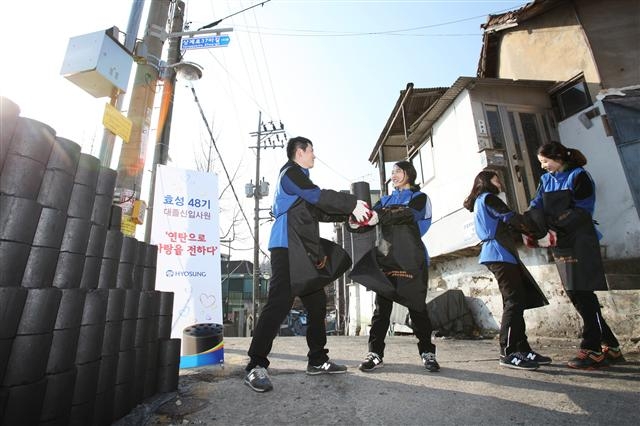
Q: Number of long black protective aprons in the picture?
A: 4